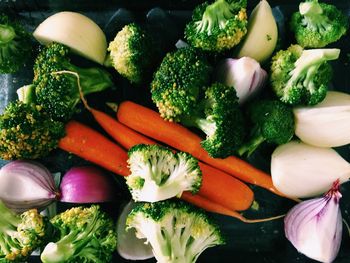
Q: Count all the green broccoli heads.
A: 14